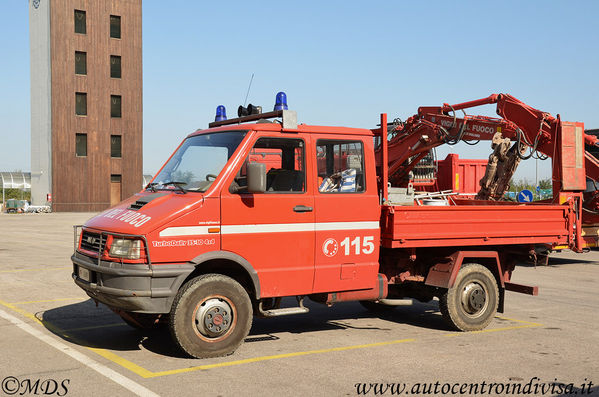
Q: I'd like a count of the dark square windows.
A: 8